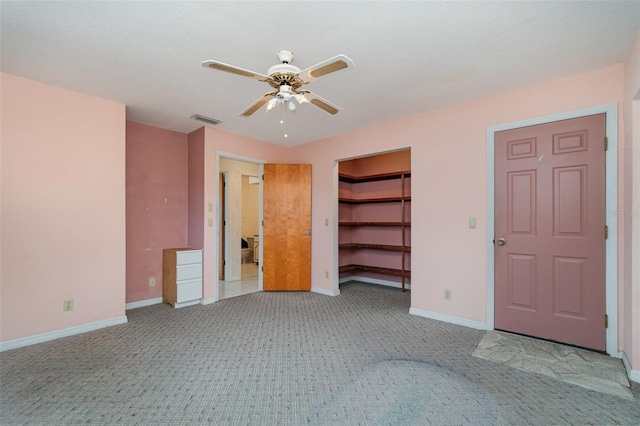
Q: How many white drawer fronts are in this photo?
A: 3